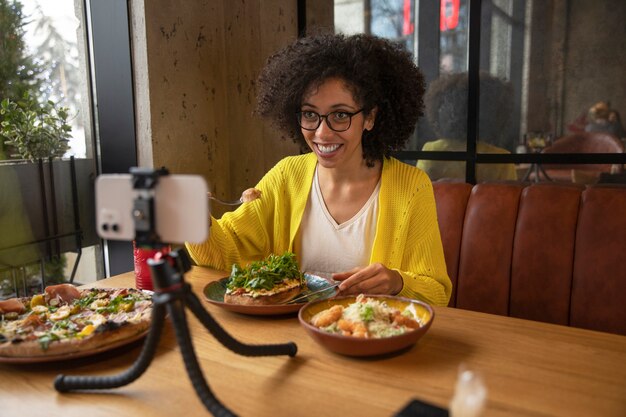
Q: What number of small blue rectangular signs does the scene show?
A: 0